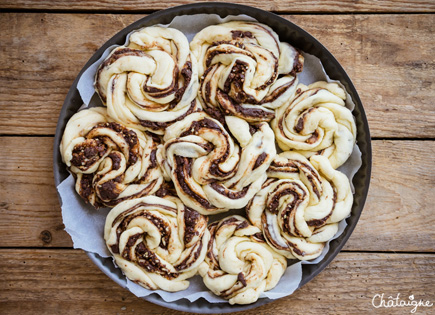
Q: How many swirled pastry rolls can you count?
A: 8